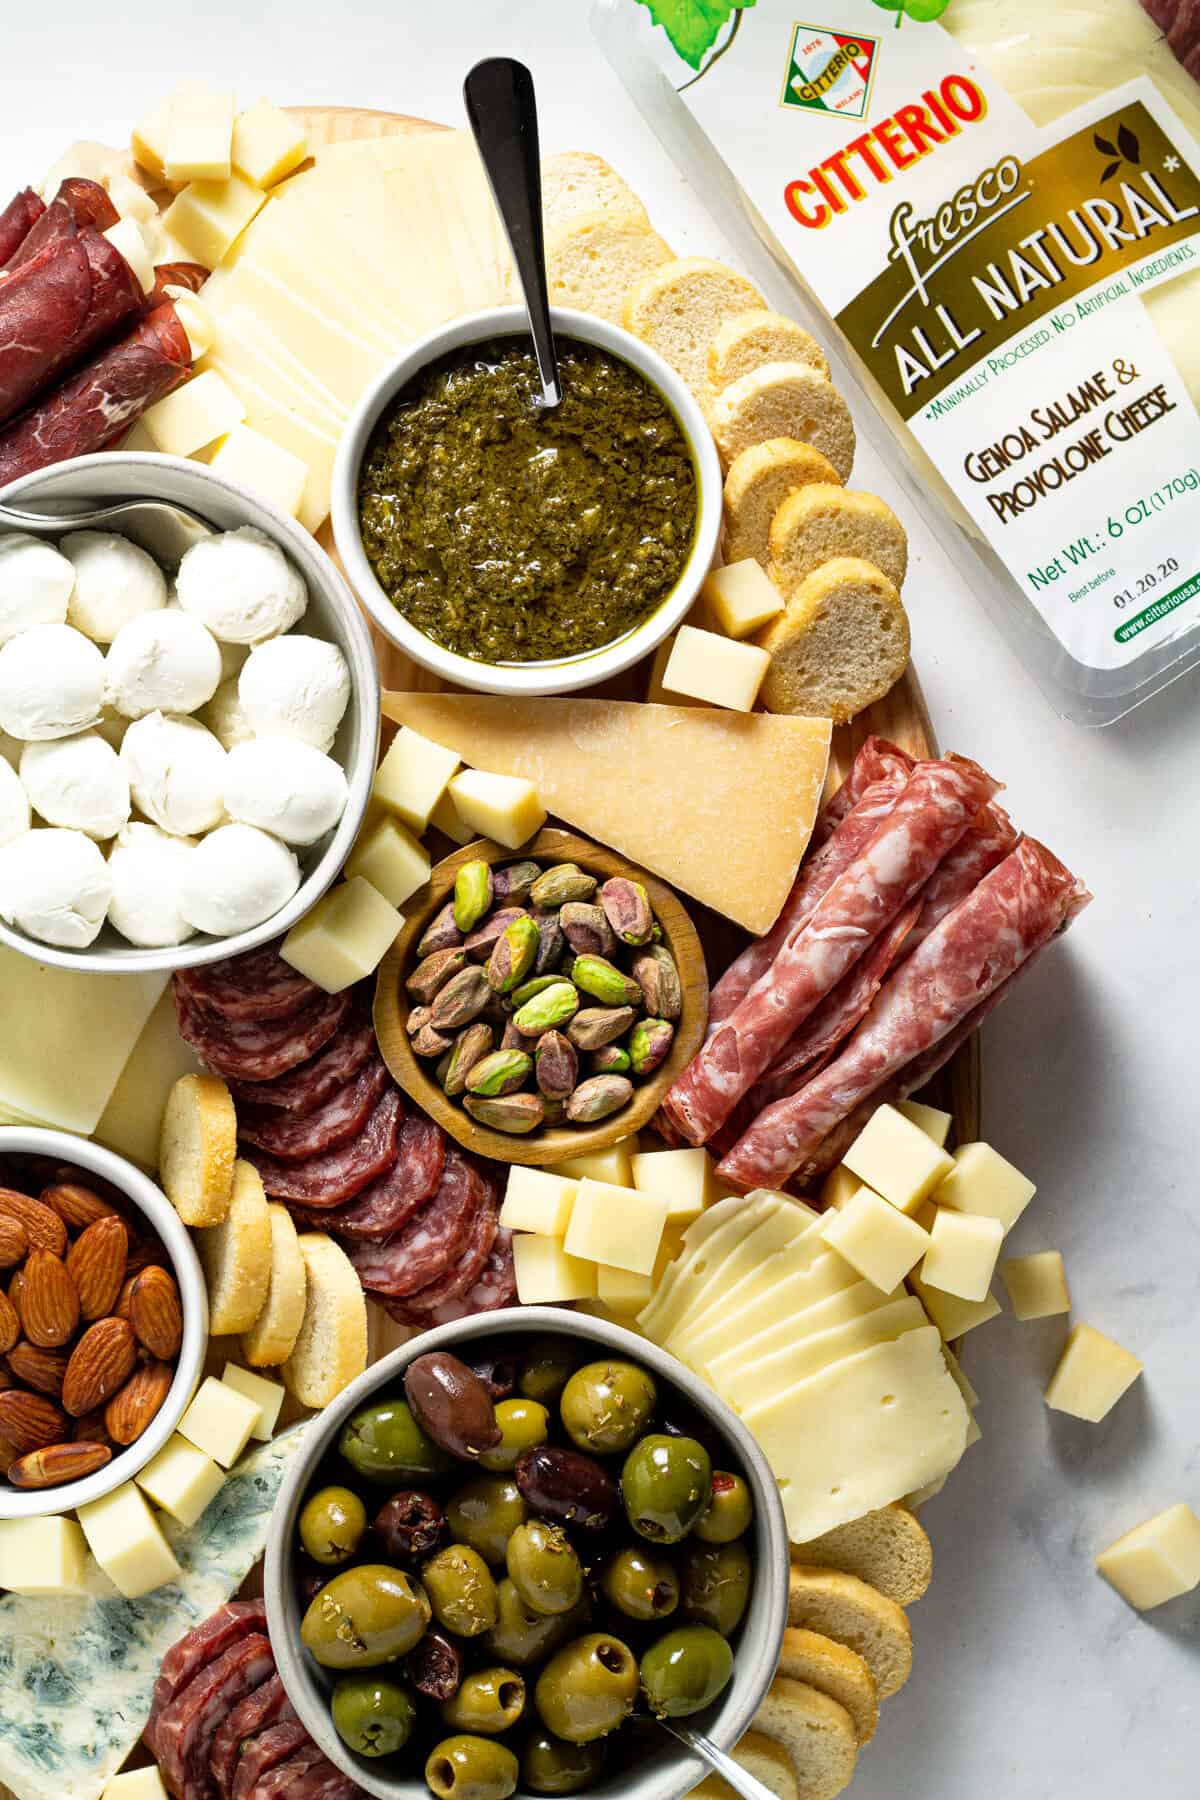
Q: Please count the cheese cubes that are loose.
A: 3